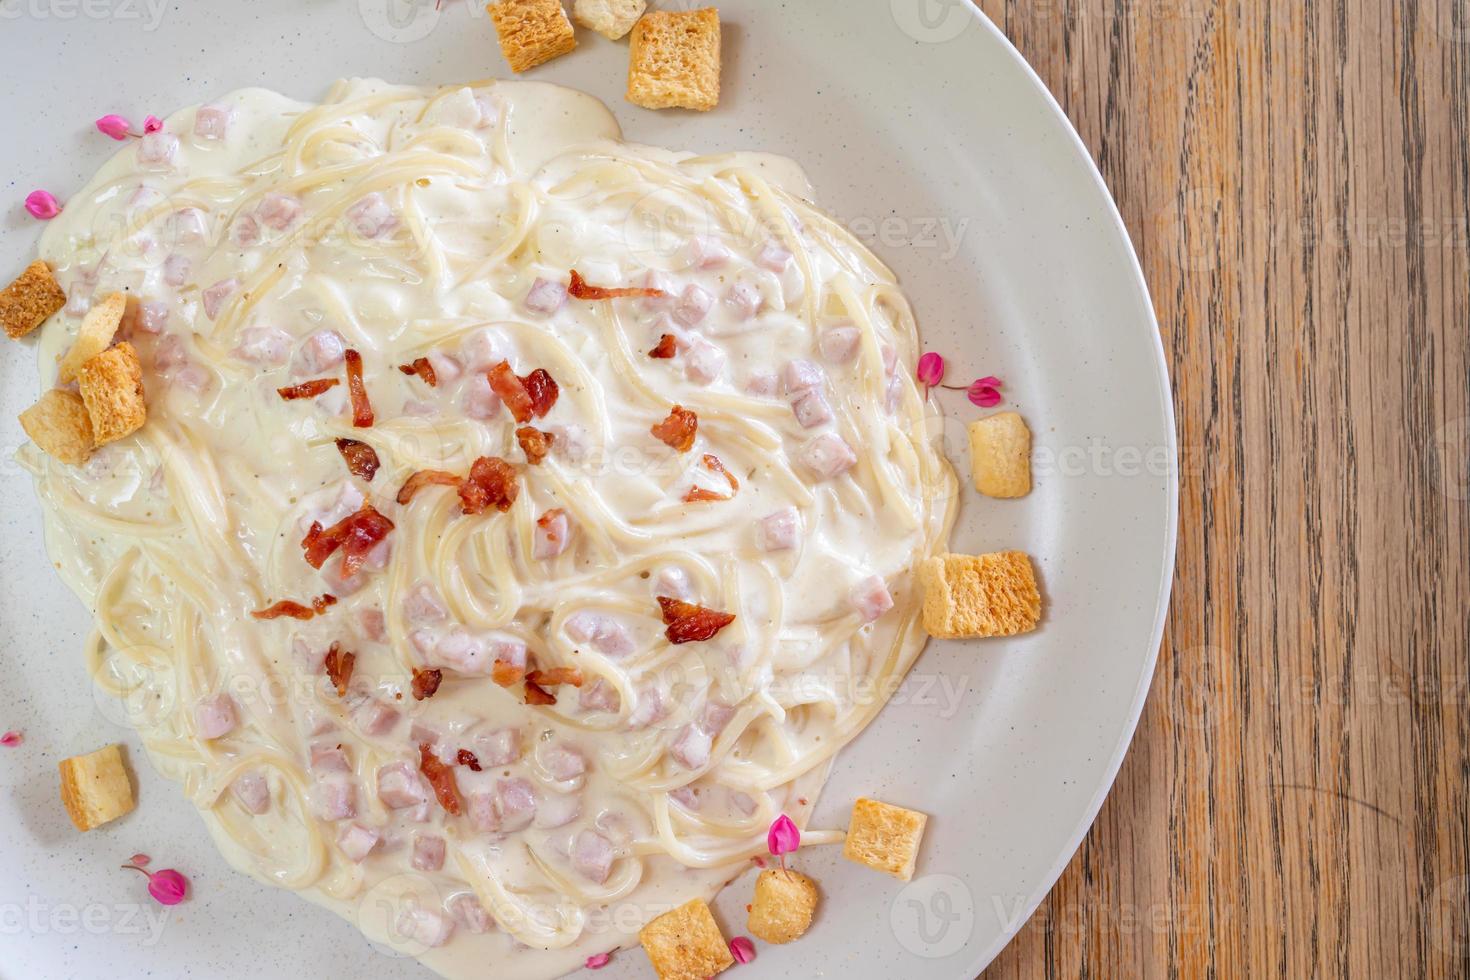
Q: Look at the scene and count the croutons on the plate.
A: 13